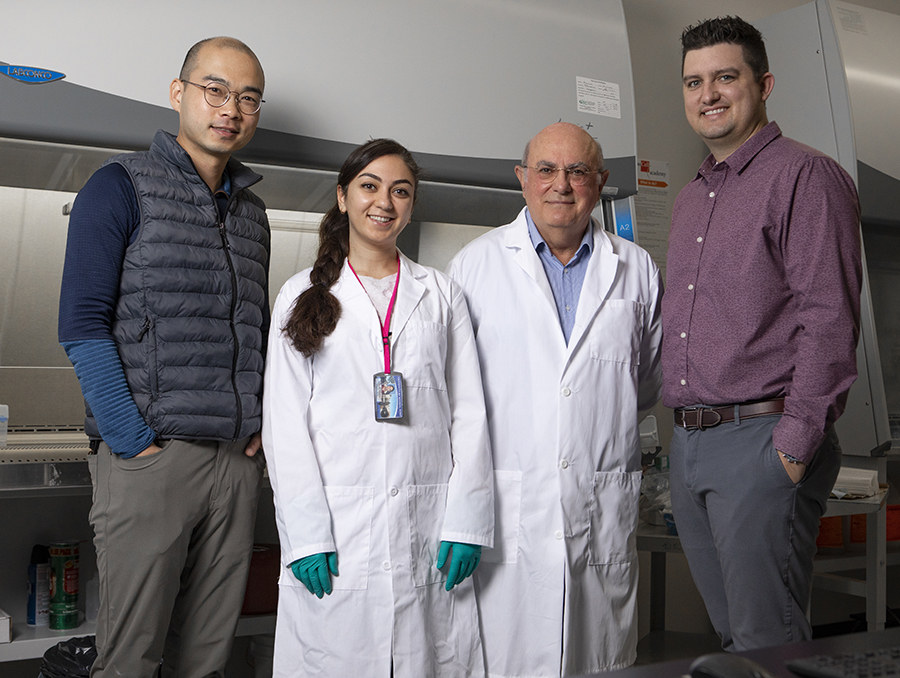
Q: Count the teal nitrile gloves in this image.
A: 2